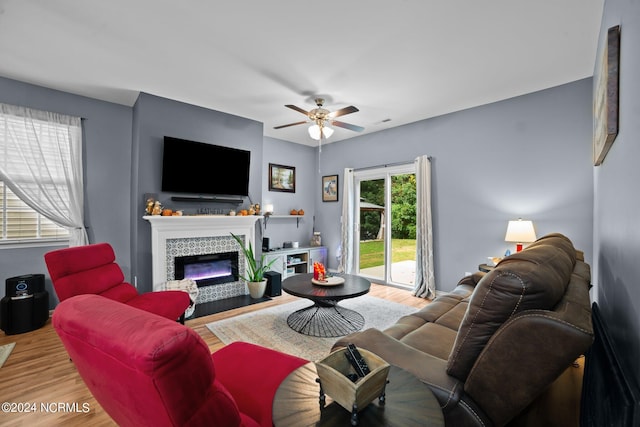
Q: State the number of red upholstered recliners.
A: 2